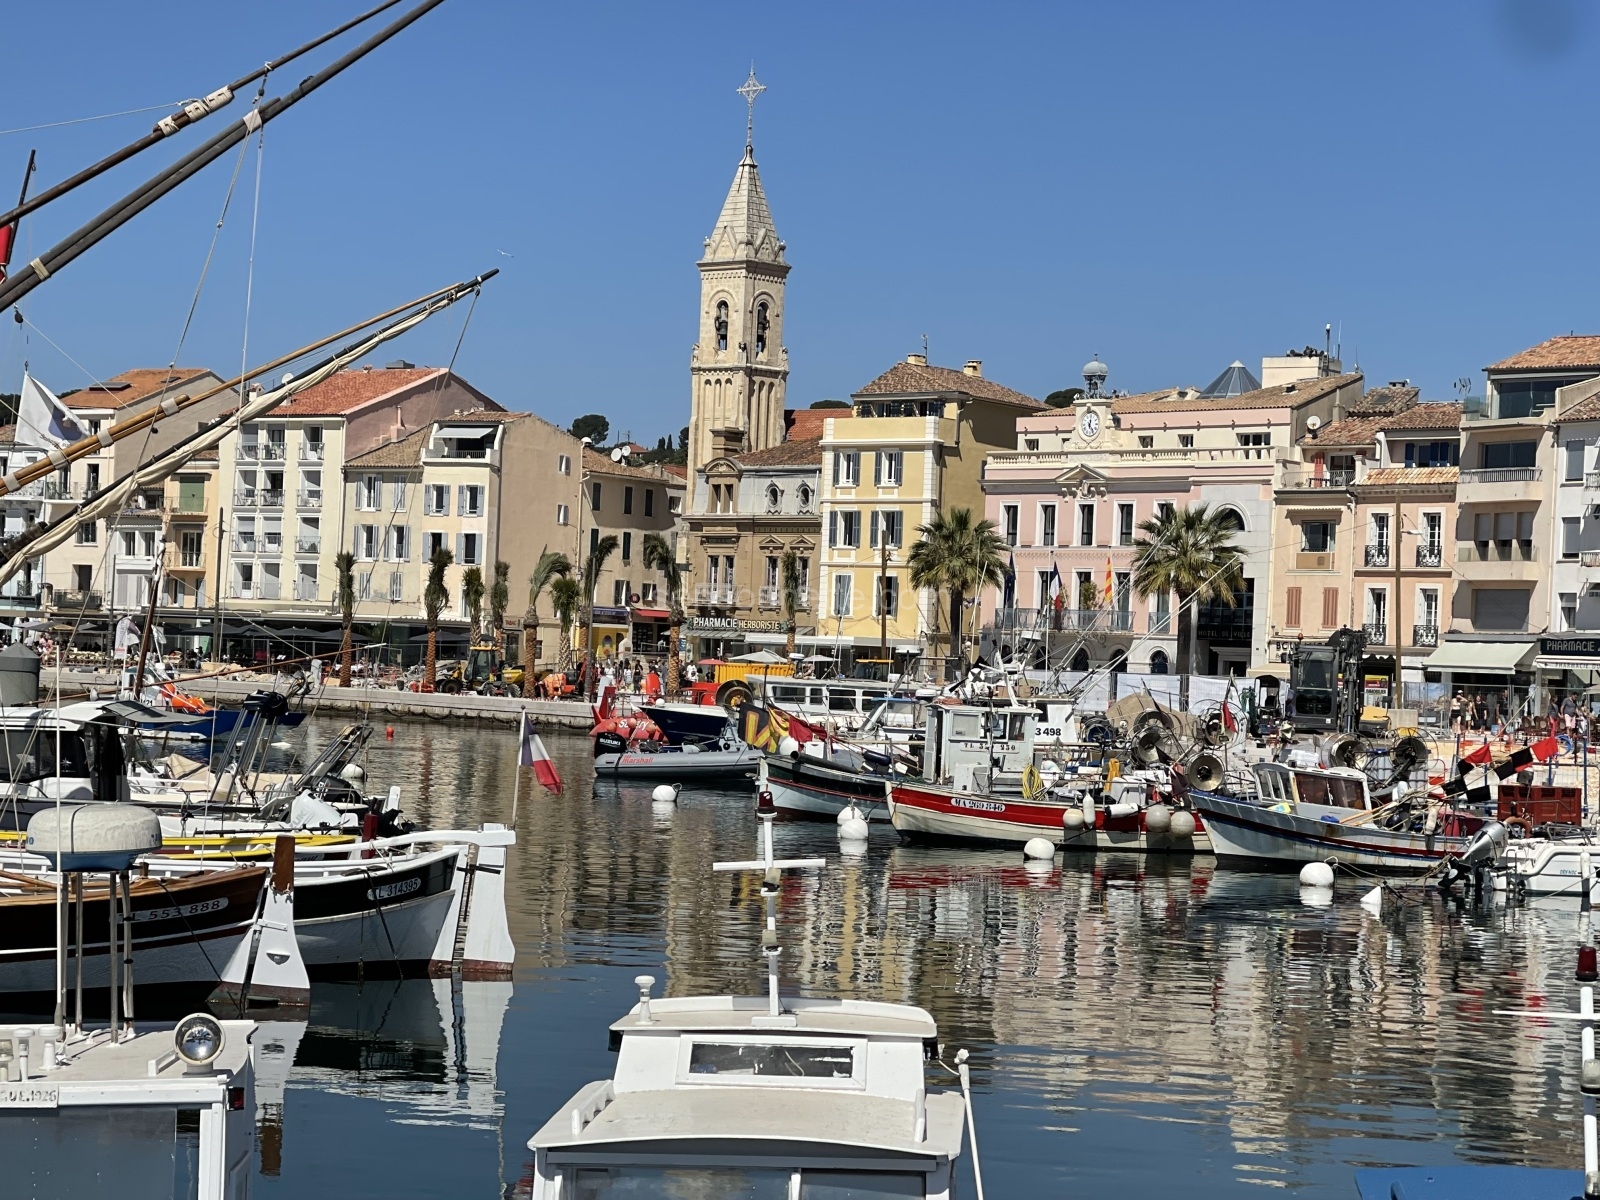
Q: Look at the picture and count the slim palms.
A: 9